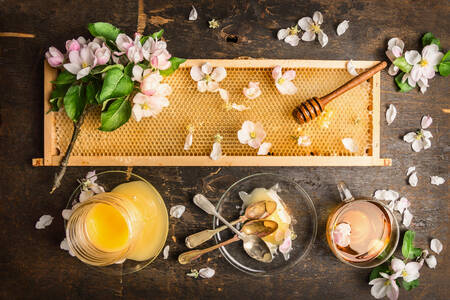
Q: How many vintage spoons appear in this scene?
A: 3